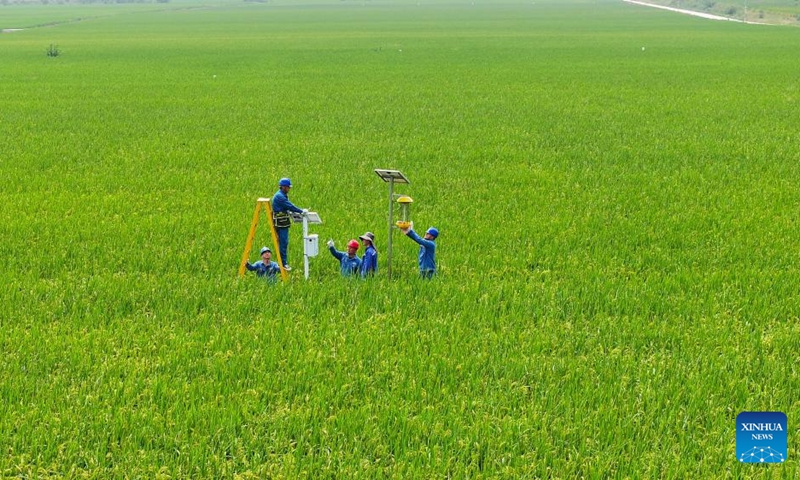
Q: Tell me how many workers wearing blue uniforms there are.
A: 5